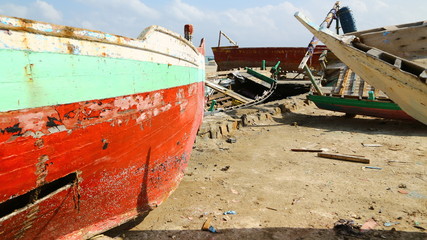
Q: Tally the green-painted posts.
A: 4